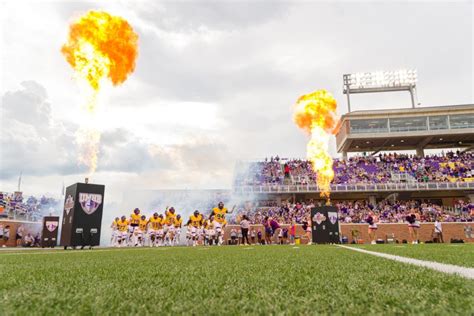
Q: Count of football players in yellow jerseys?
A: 11